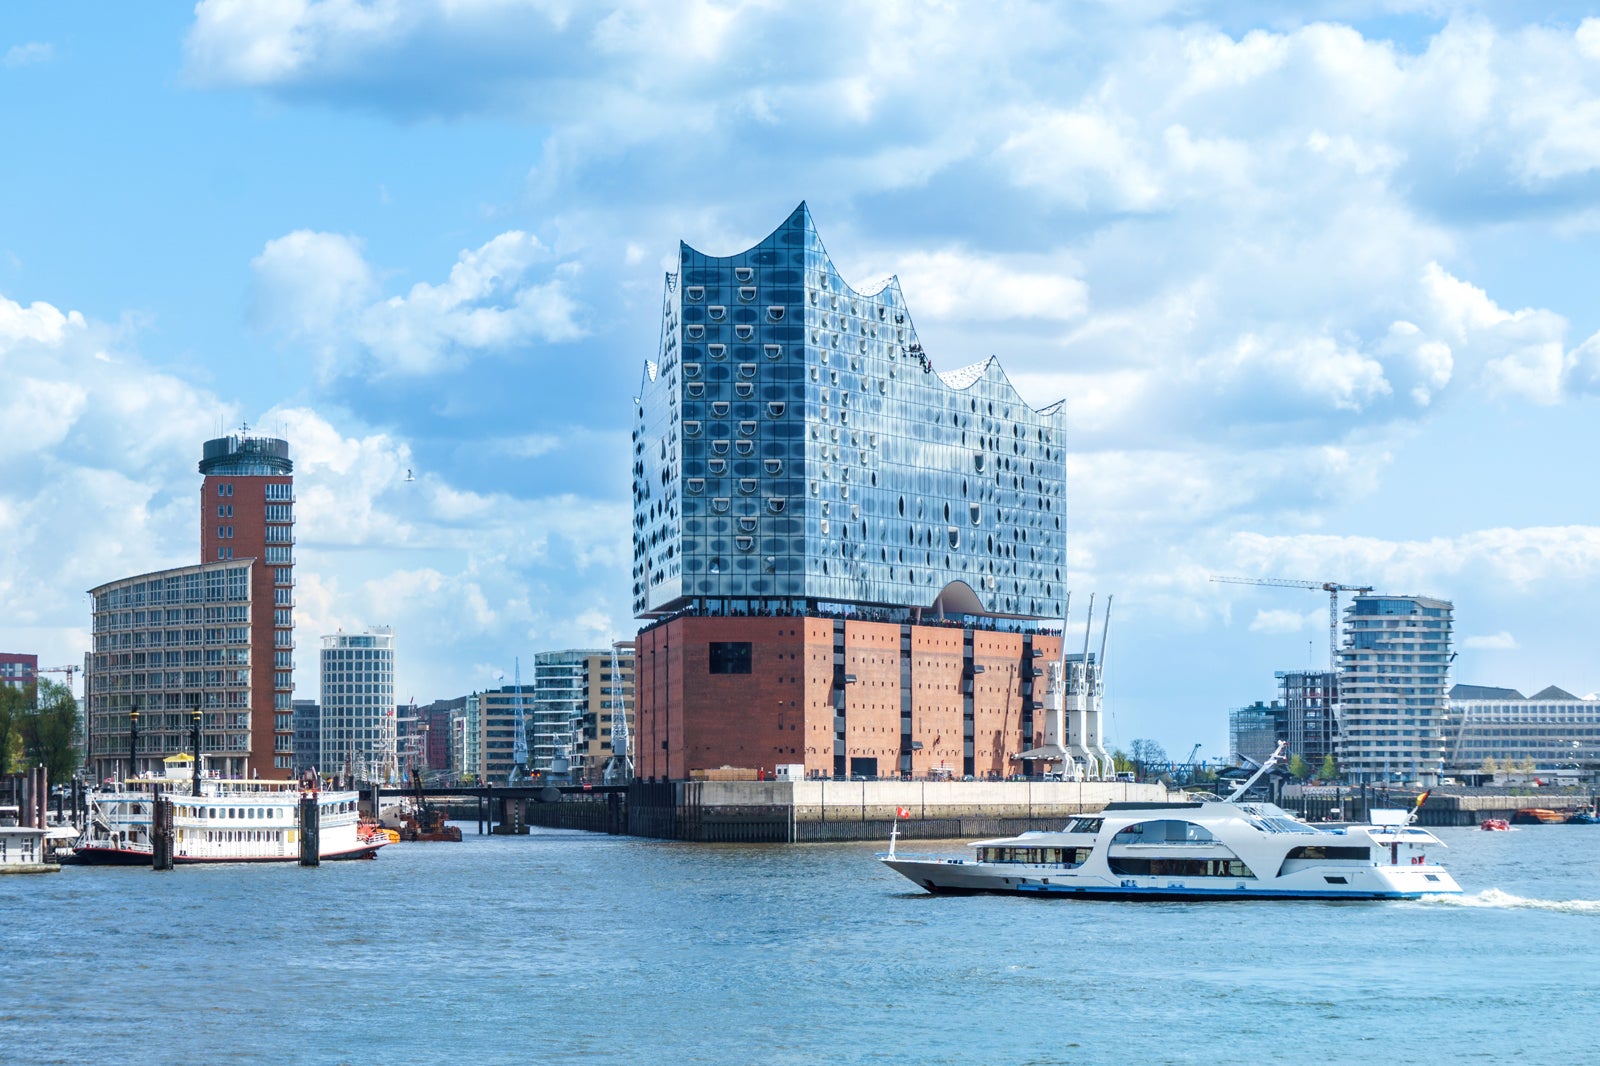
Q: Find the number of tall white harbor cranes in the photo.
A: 3